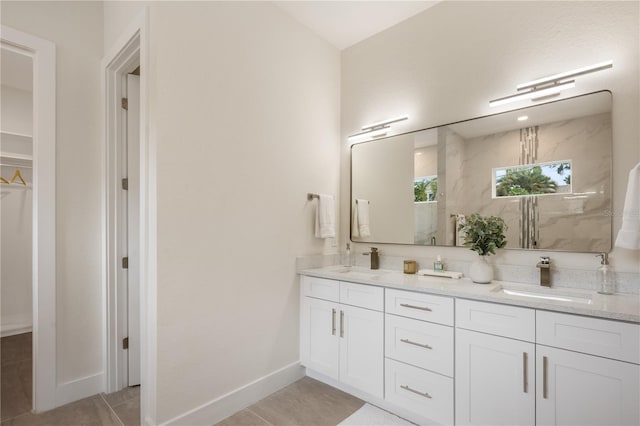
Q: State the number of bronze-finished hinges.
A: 4